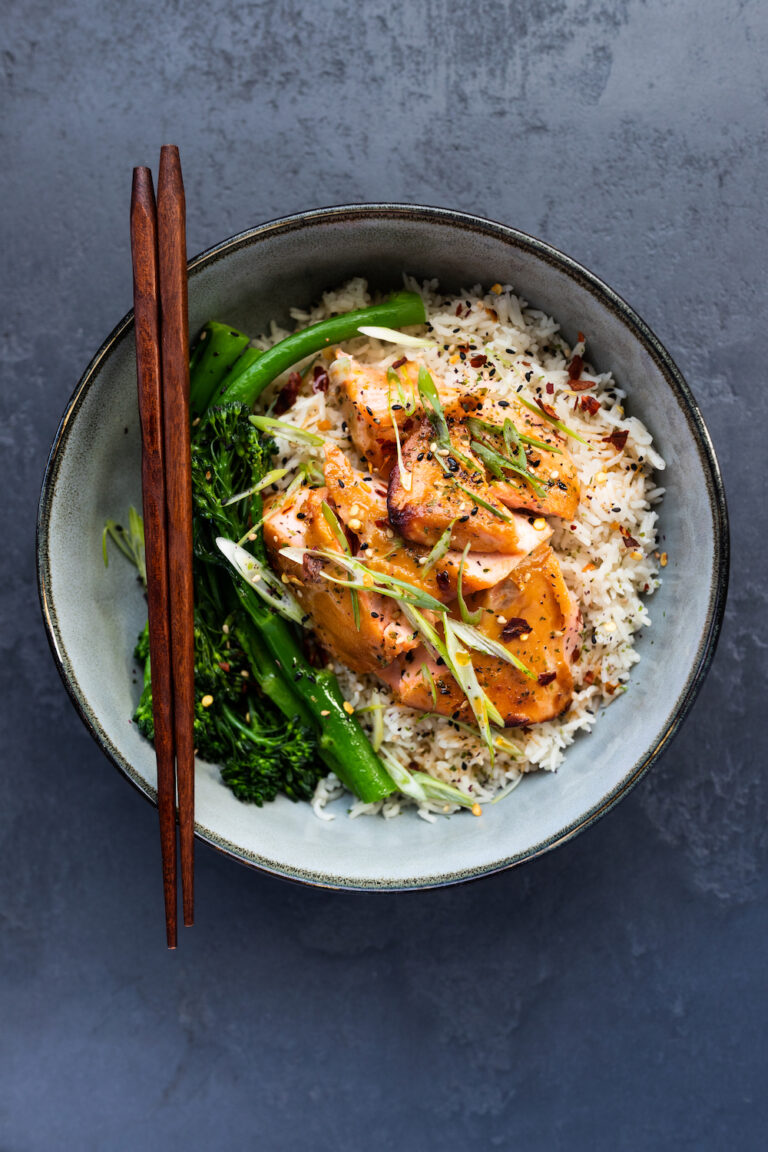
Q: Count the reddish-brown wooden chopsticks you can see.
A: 2